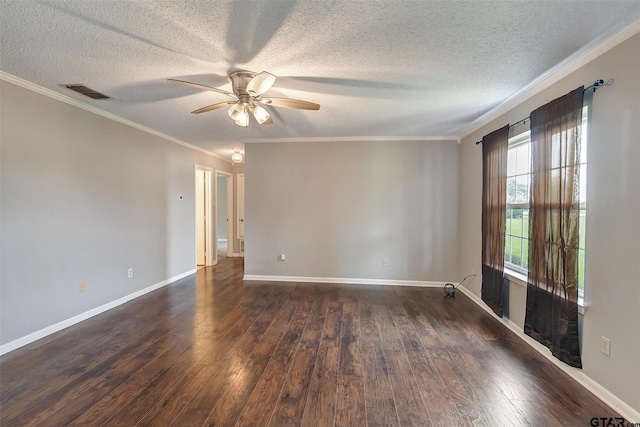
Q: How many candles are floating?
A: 0